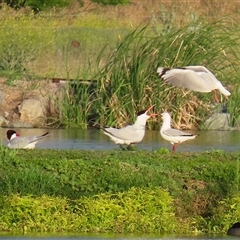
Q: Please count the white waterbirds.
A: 4